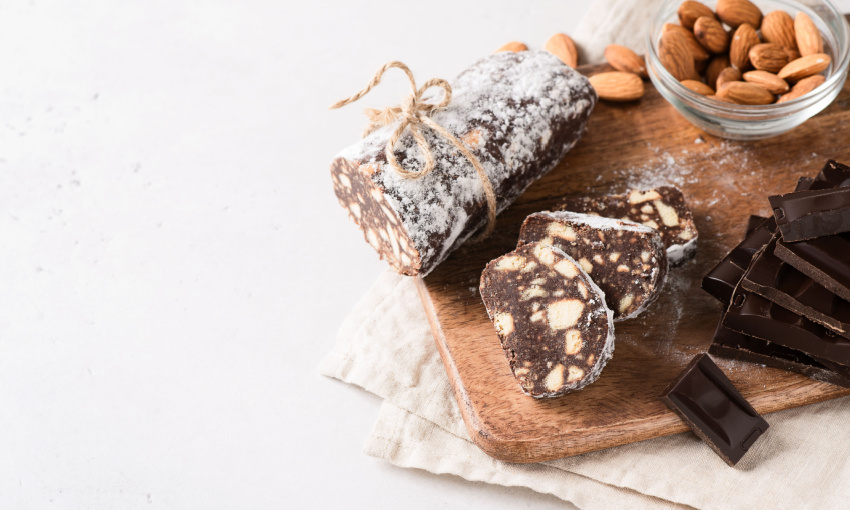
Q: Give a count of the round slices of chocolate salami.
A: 3